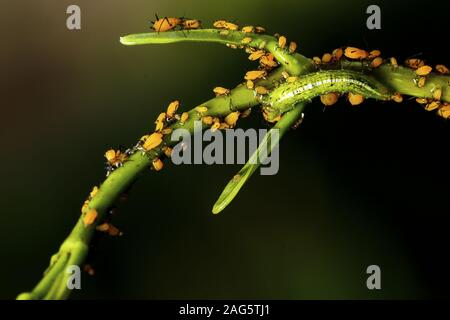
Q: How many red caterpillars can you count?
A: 0